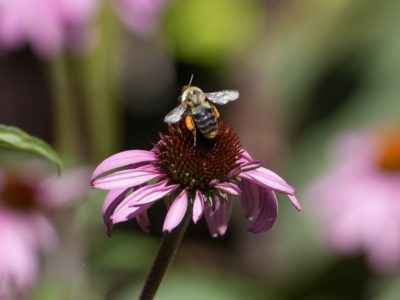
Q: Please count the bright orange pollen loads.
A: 2